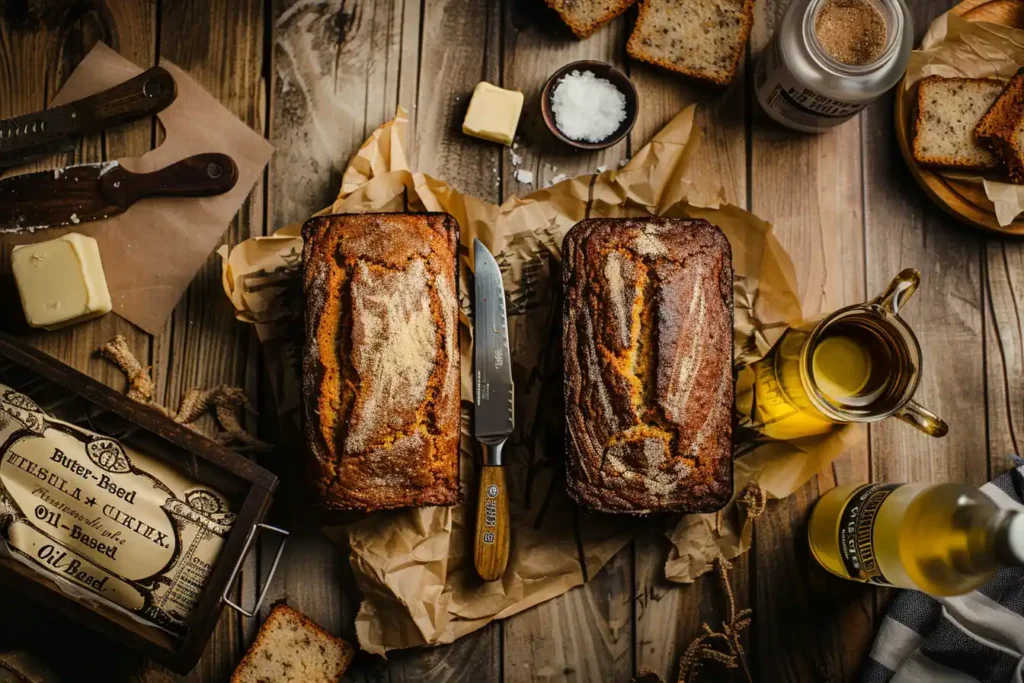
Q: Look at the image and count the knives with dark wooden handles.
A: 2